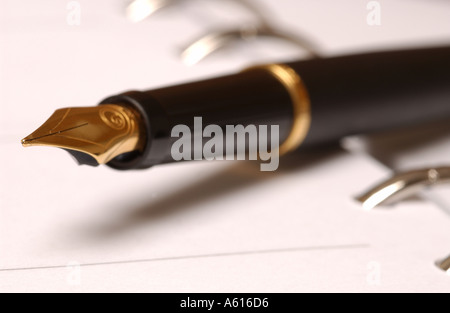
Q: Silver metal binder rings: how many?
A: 4